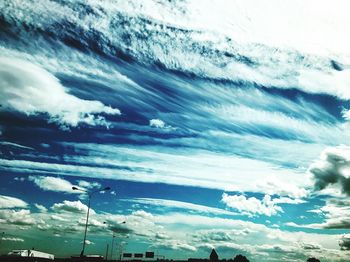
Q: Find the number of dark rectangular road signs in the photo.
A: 3